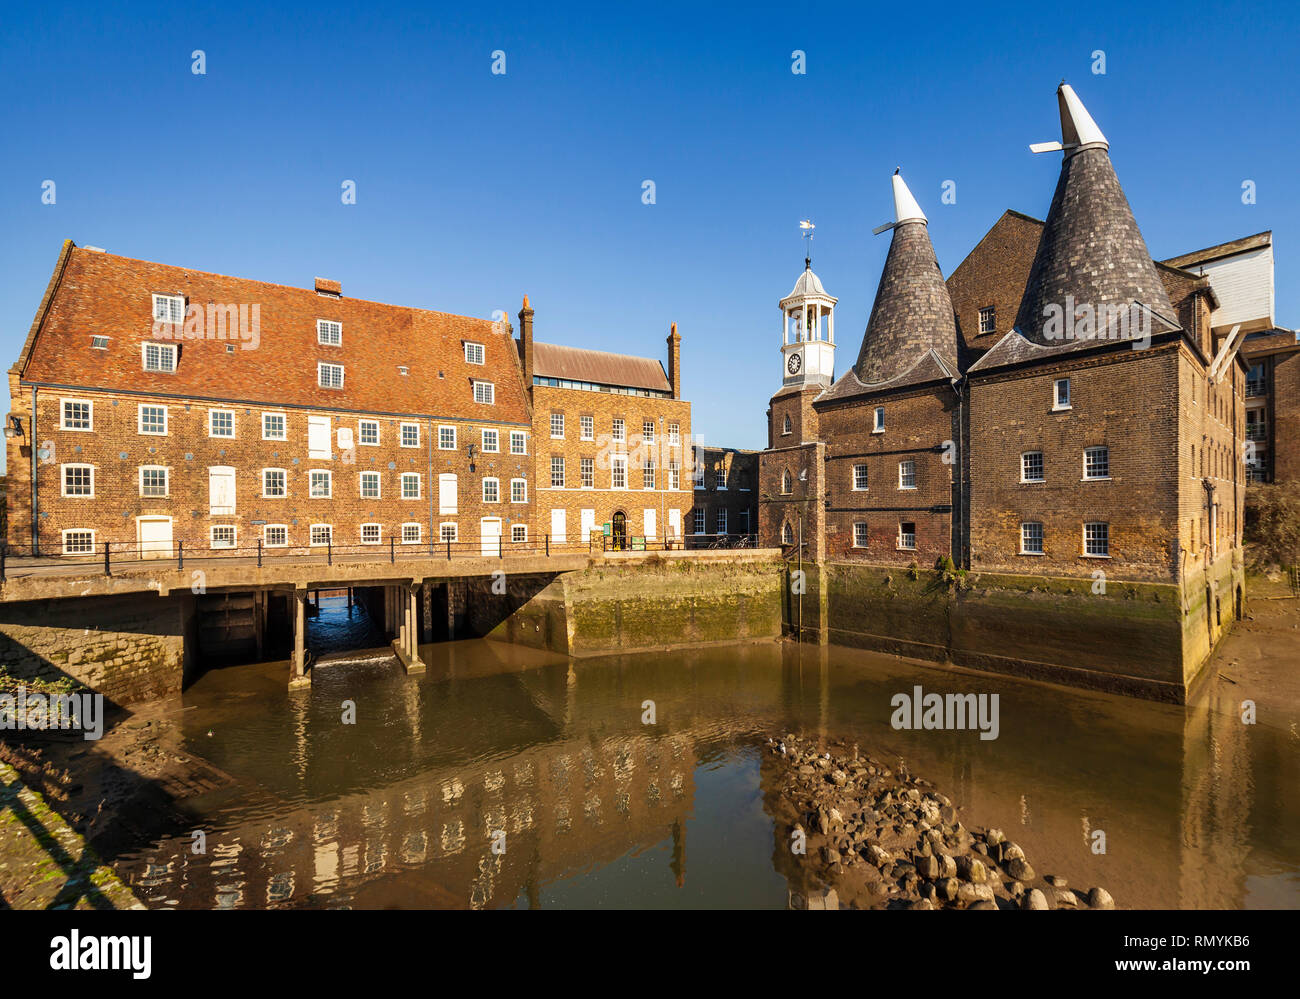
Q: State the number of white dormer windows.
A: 6